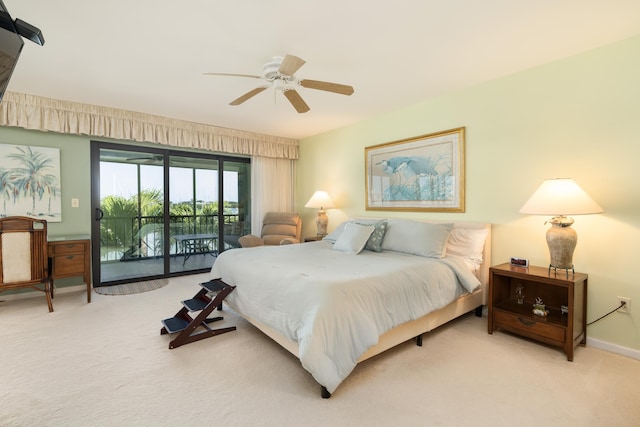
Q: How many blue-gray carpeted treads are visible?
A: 3